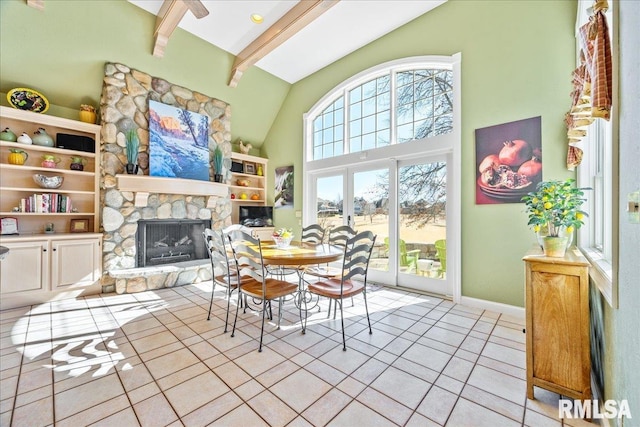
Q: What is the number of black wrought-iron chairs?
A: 6